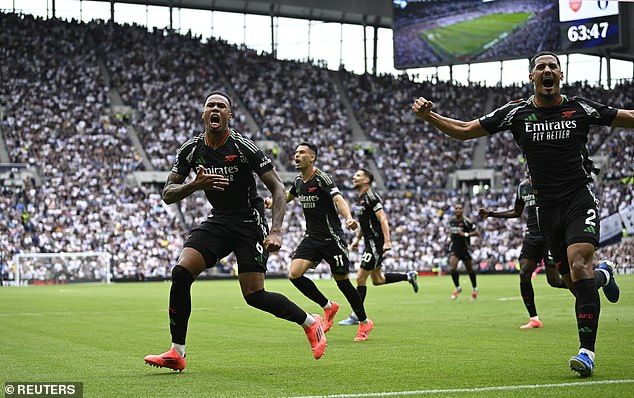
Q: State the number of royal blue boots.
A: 2